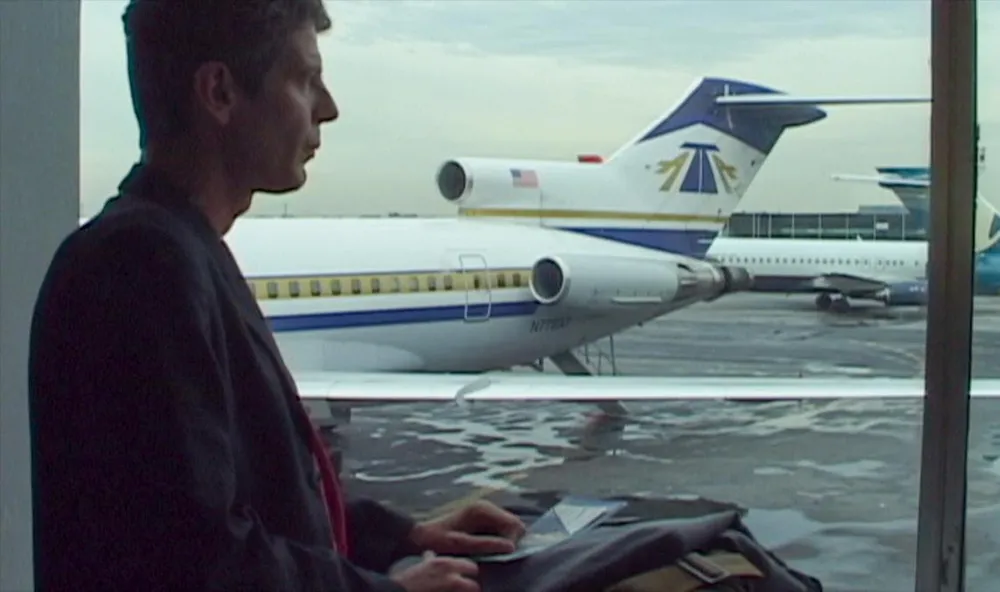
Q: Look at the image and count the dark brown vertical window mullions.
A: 1